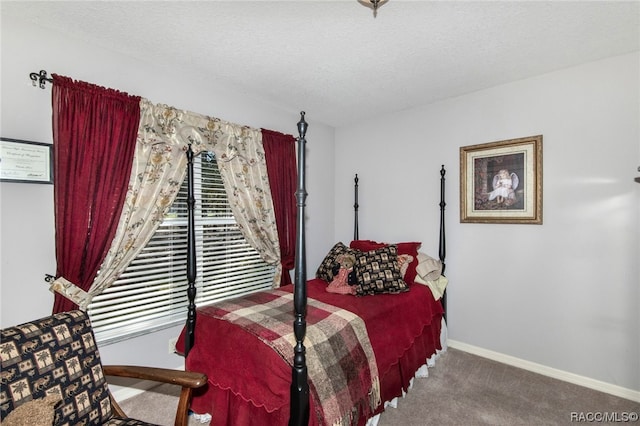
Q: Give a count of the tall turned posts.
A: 4